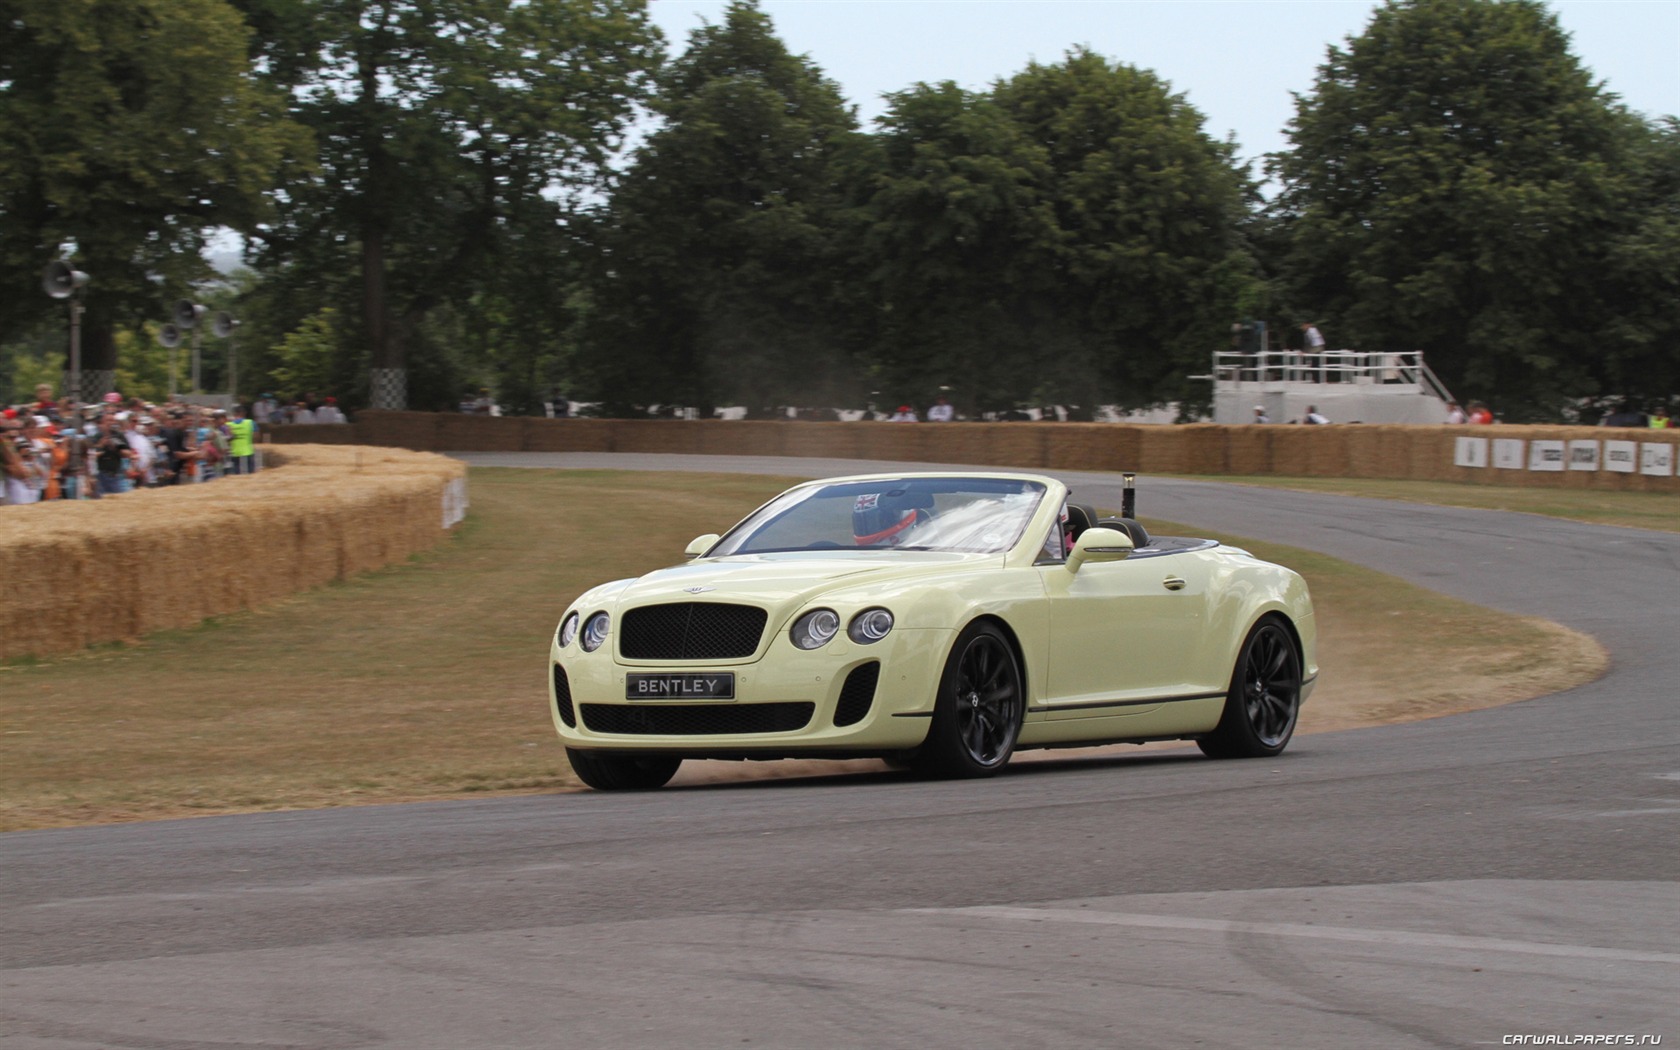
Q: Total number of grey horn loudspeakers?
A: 4